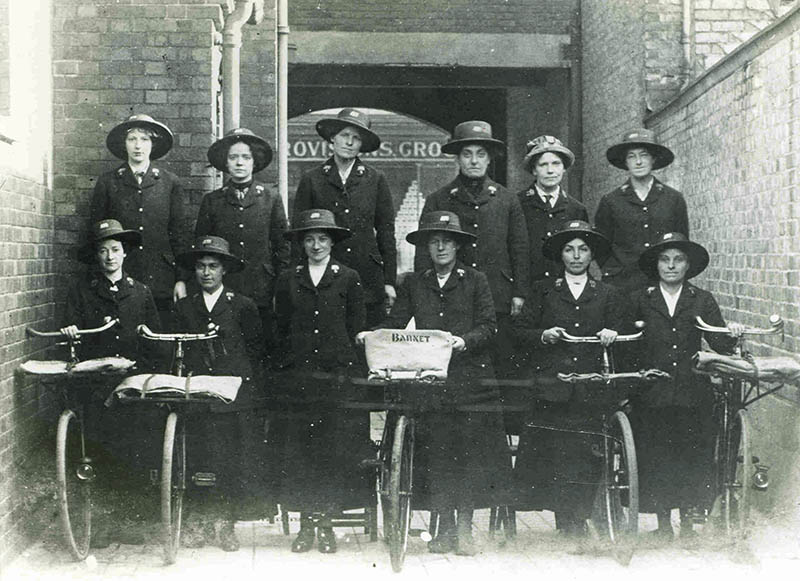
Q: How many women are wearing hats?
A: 12